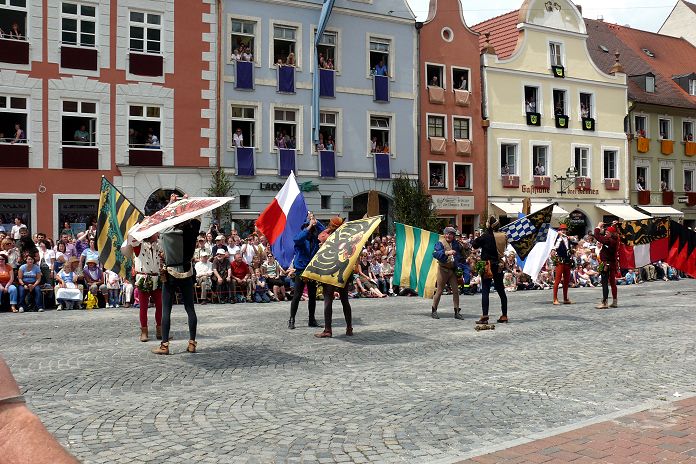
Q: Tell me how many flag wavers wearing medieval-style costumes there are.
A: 8